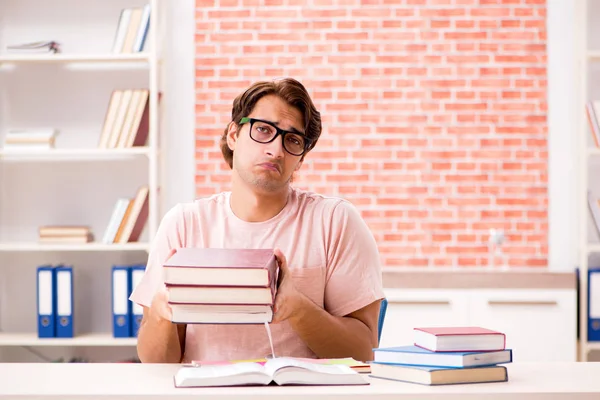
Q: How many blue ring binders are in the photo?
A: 5